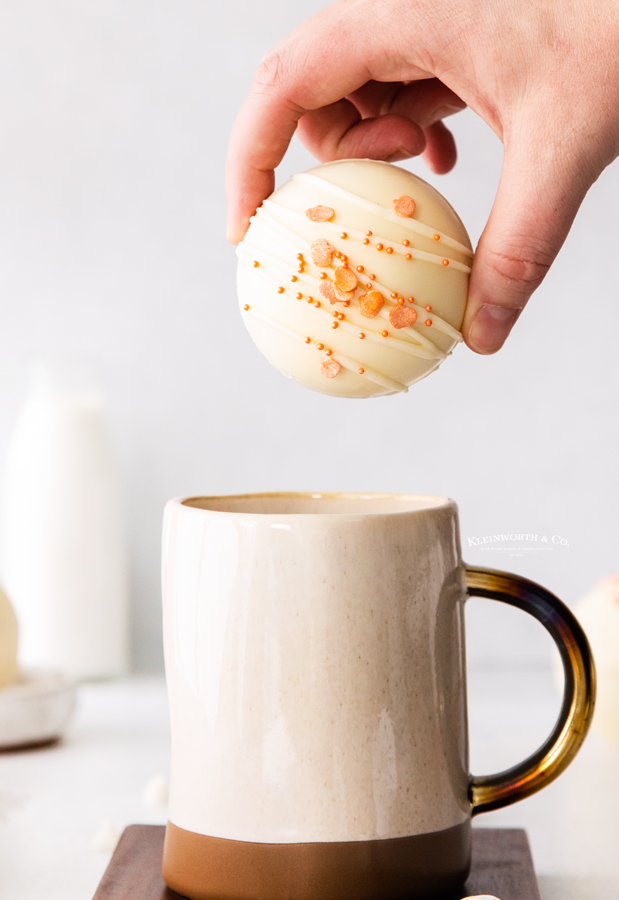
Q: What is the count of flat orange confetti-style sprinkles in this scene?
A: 9